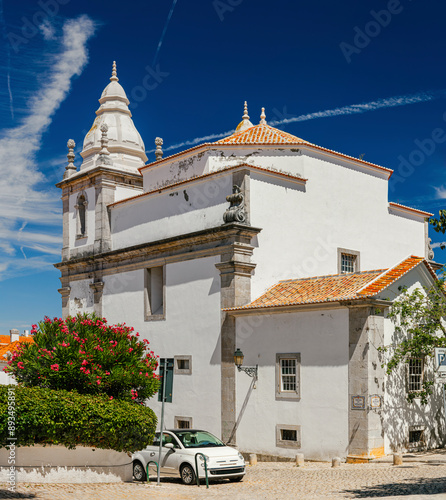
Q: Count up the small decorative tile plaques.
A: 2